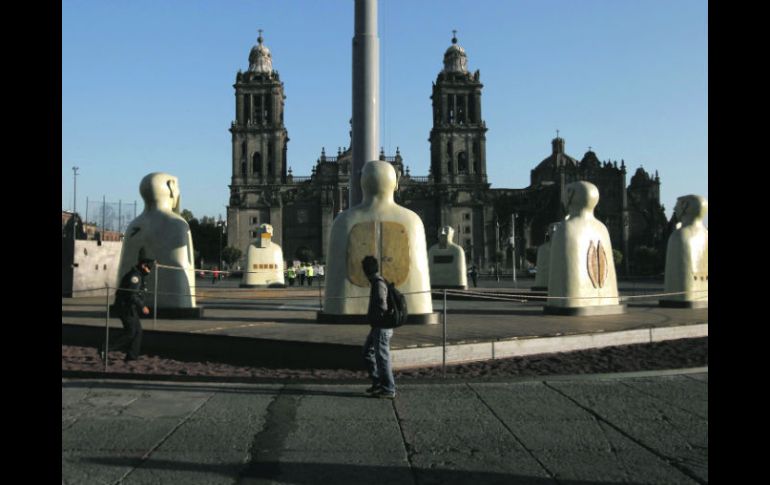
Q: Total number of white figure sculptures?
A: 7